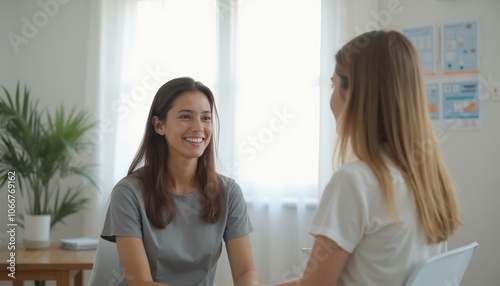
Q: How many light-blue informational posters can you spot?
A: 4